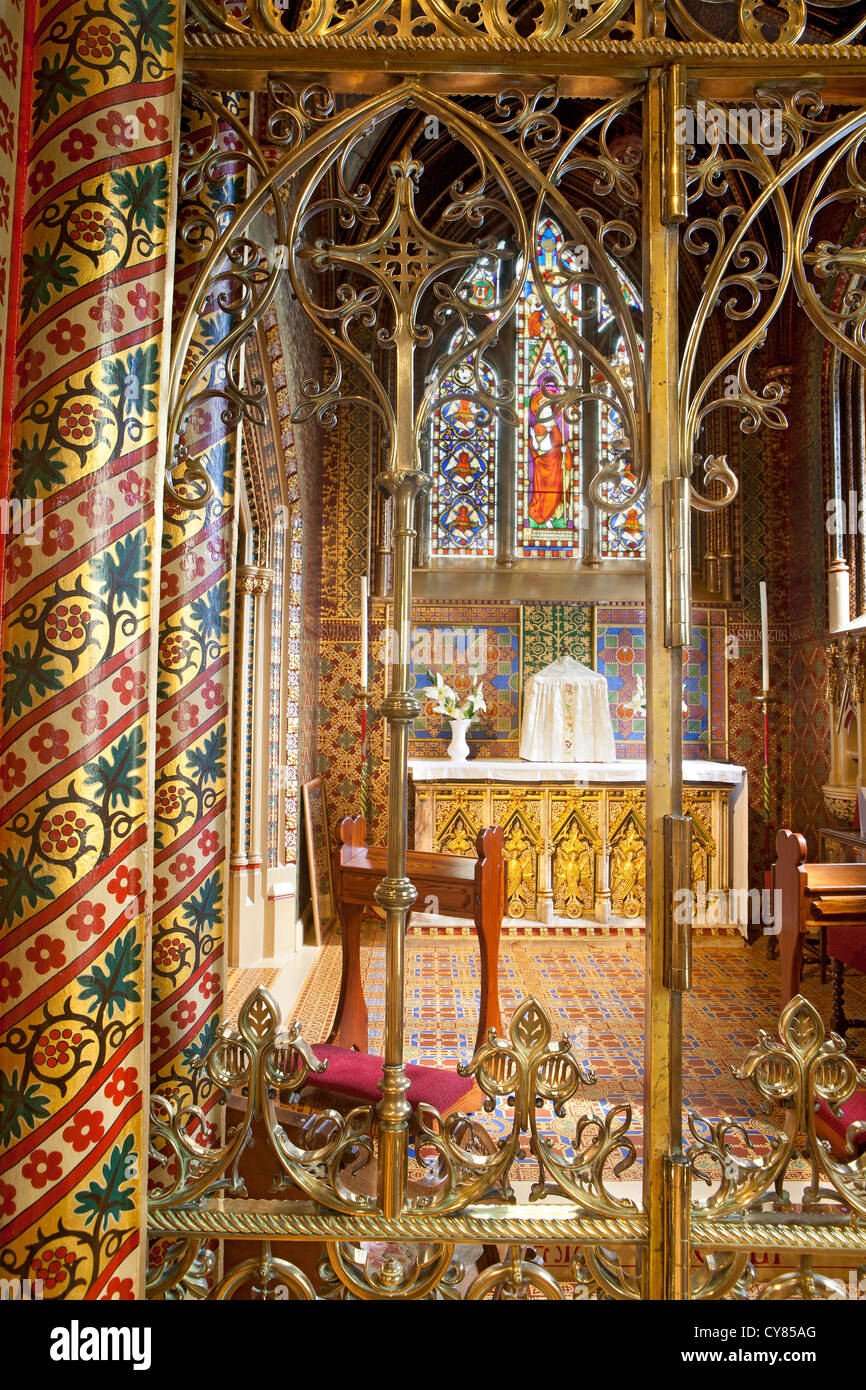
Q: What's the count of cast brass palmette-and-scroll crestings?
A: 3